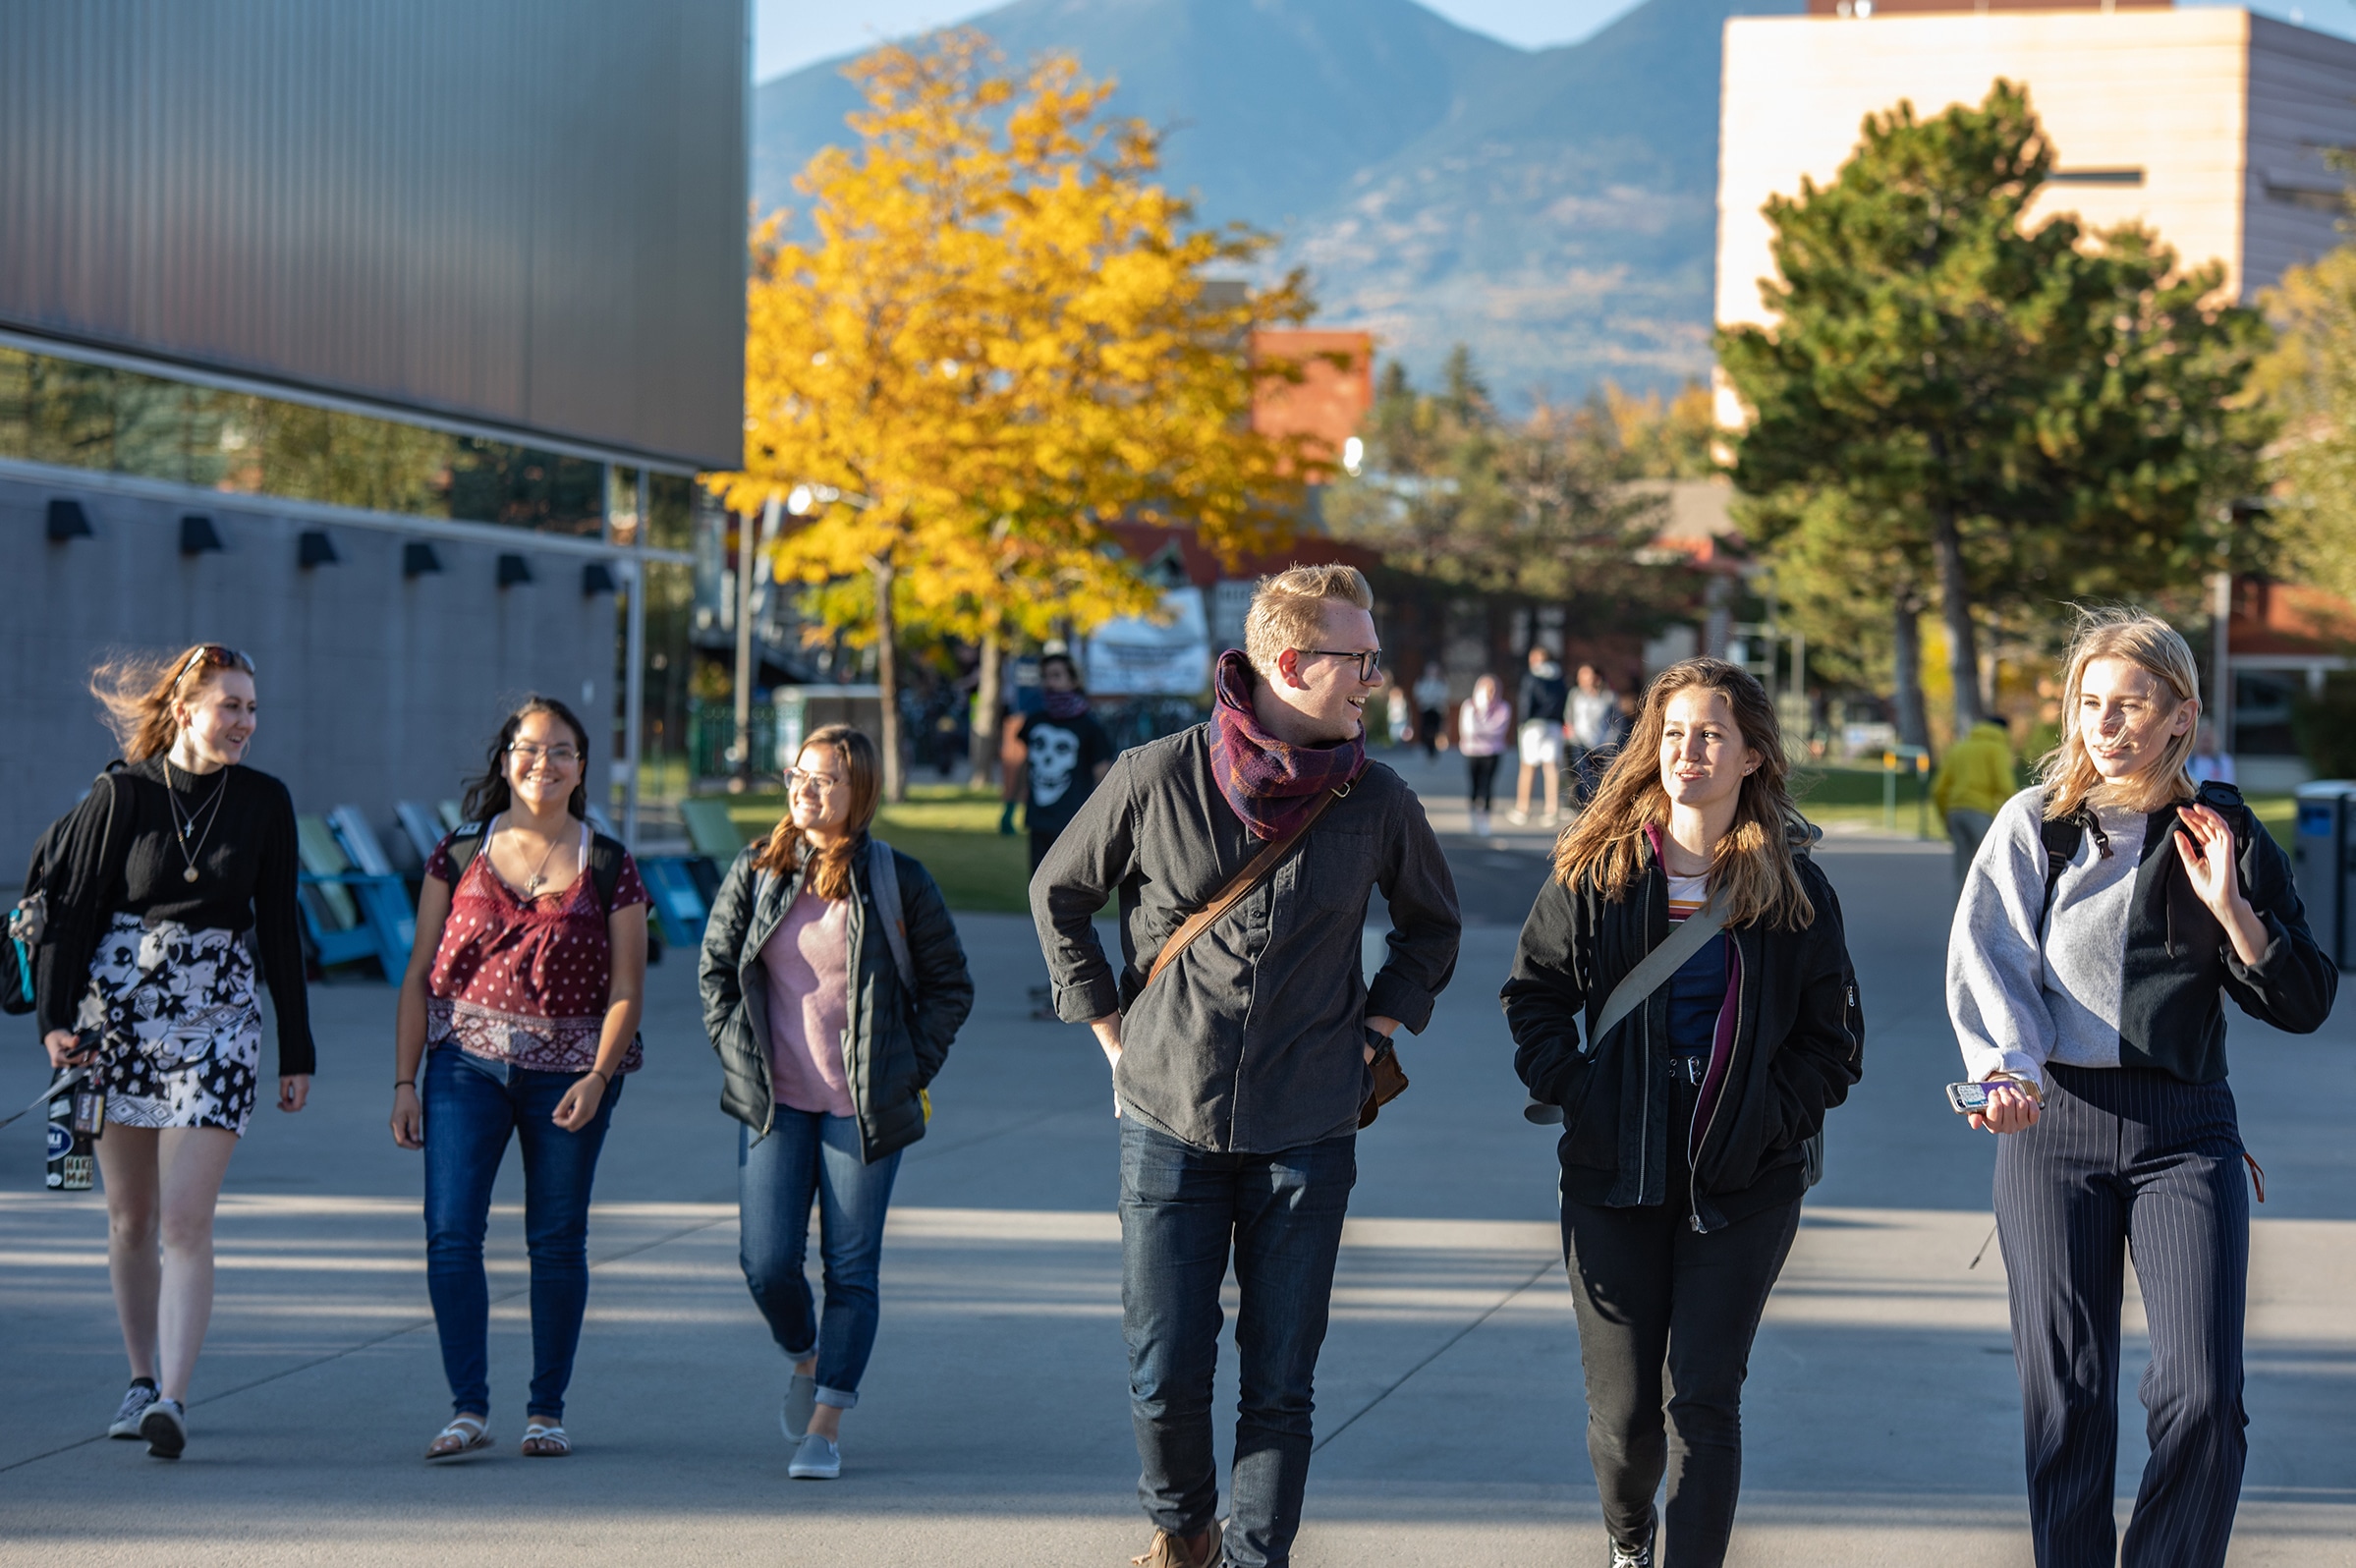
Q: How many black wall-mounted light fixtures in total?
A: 6